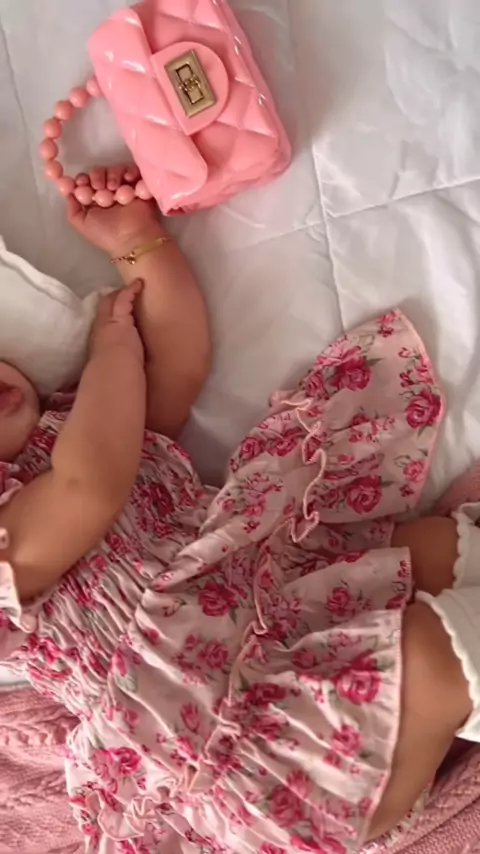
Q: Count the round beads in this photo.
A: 11